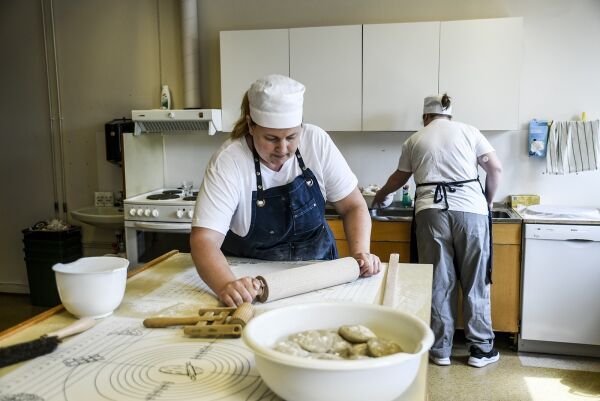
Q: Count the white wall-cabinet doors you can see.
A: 4